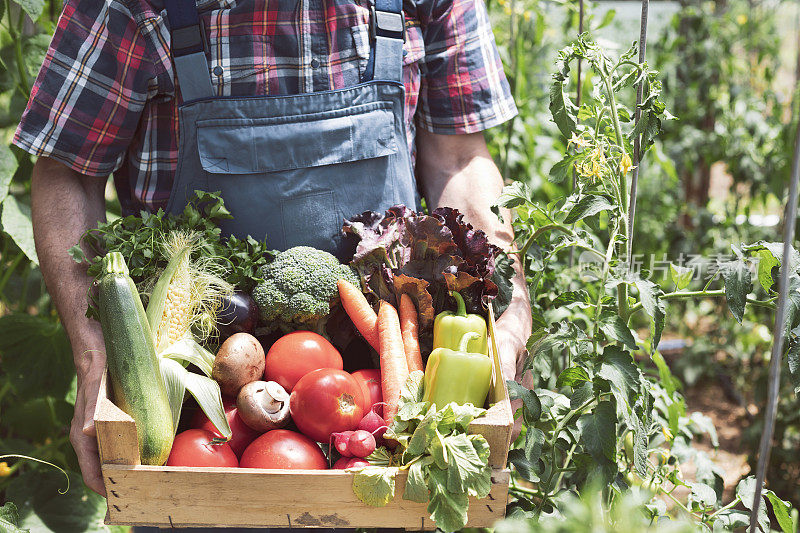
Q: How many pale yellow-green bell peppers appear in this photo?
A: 2